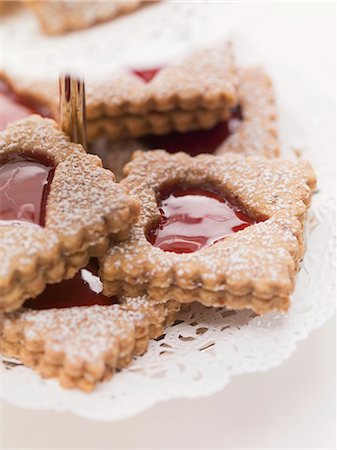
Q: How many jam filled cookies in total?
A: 6